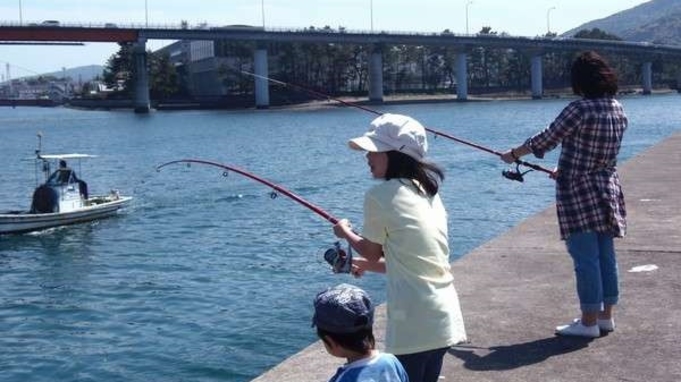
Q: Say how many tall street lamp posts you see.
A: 6